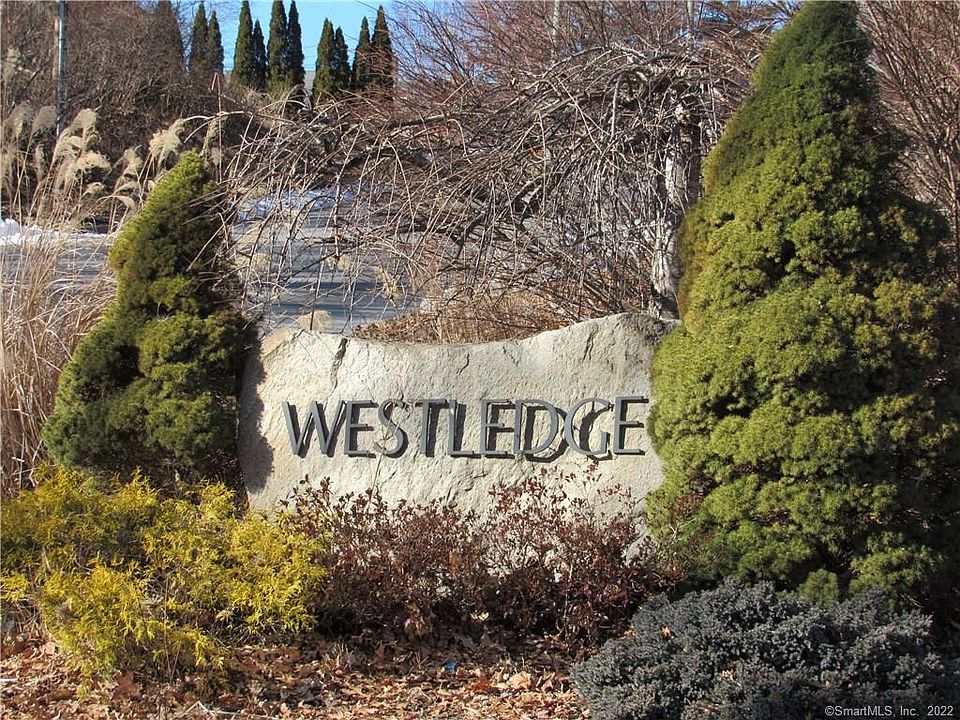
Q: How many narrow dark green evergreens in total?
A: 10